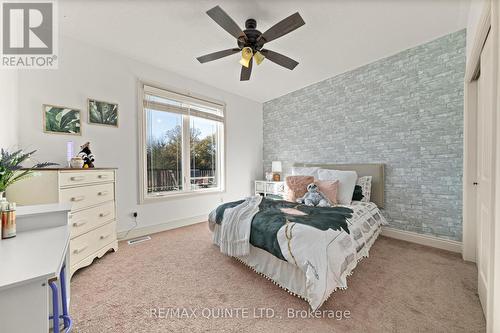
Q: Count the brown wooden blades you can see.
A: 5